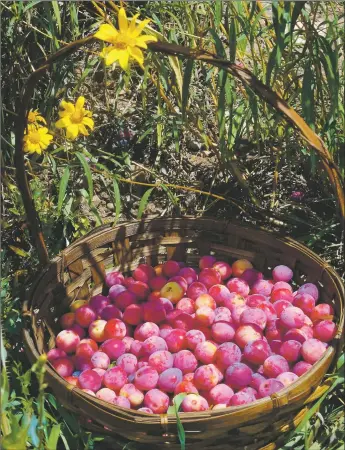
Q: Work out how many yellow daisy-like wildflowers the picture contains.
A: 4